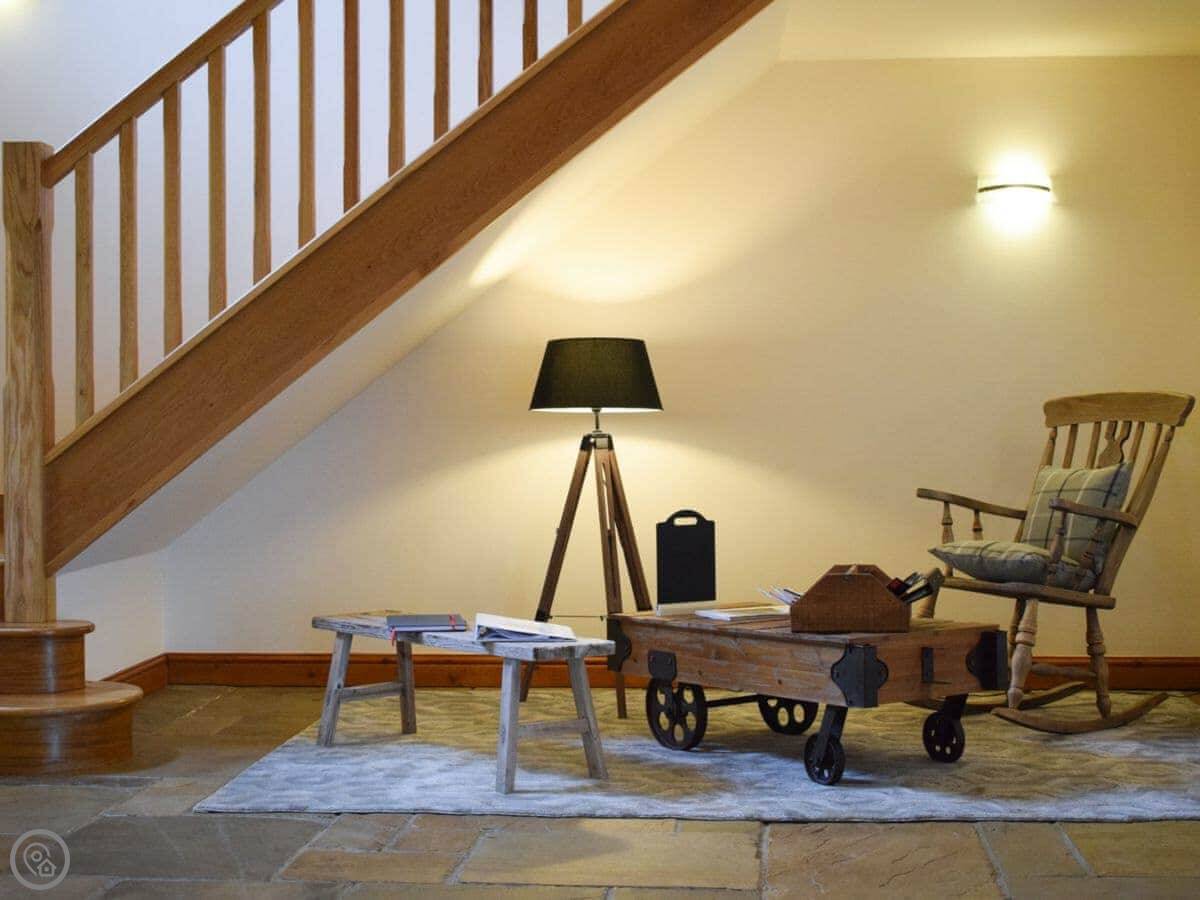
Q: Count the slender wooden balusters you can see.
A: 12